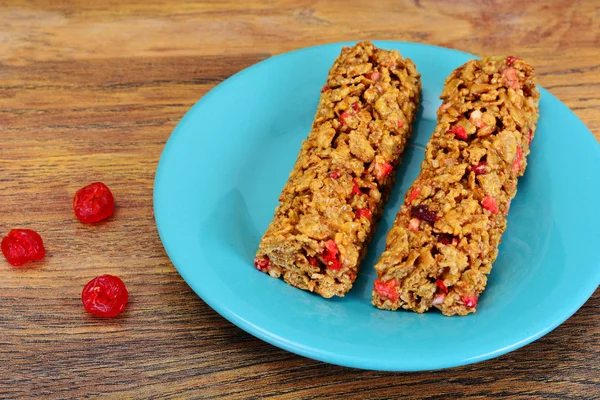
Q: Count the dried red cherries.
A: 3